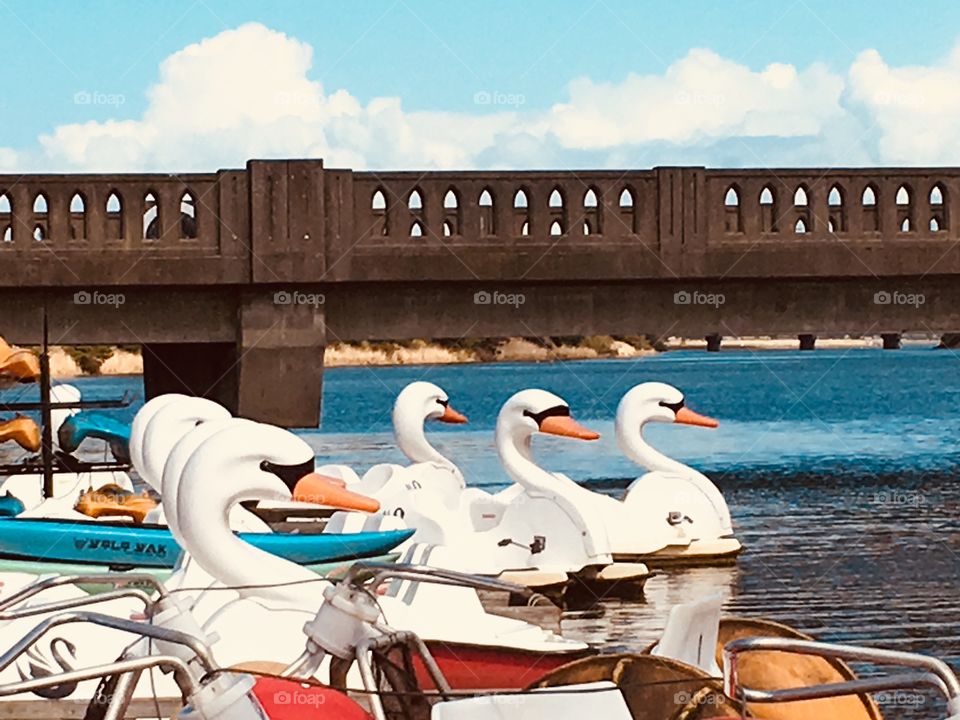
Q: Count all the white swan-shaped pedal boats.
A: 7